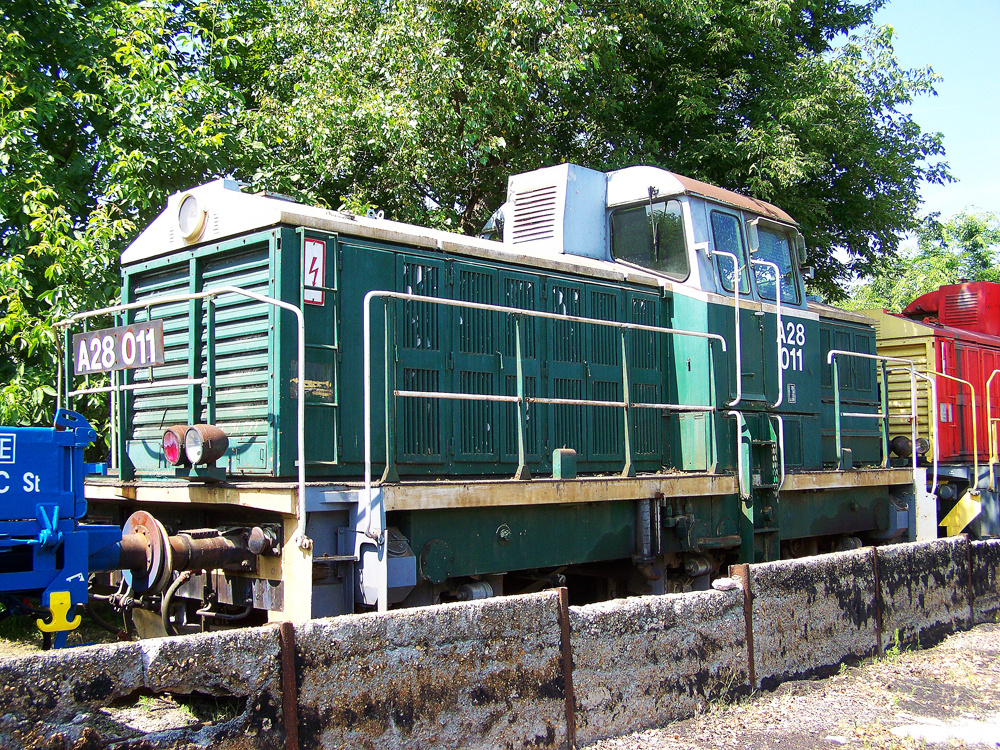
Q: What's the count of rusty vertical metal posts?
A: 5